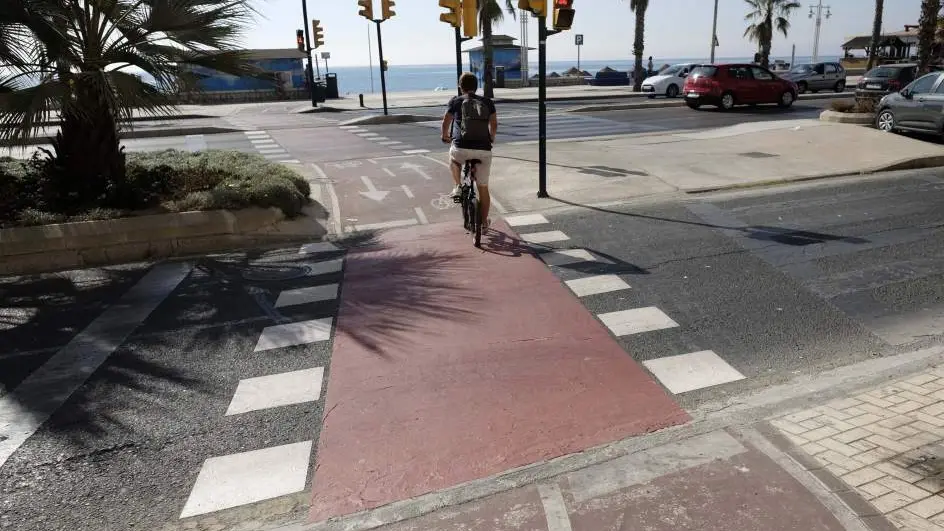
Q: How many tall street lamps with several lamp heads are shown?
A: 1